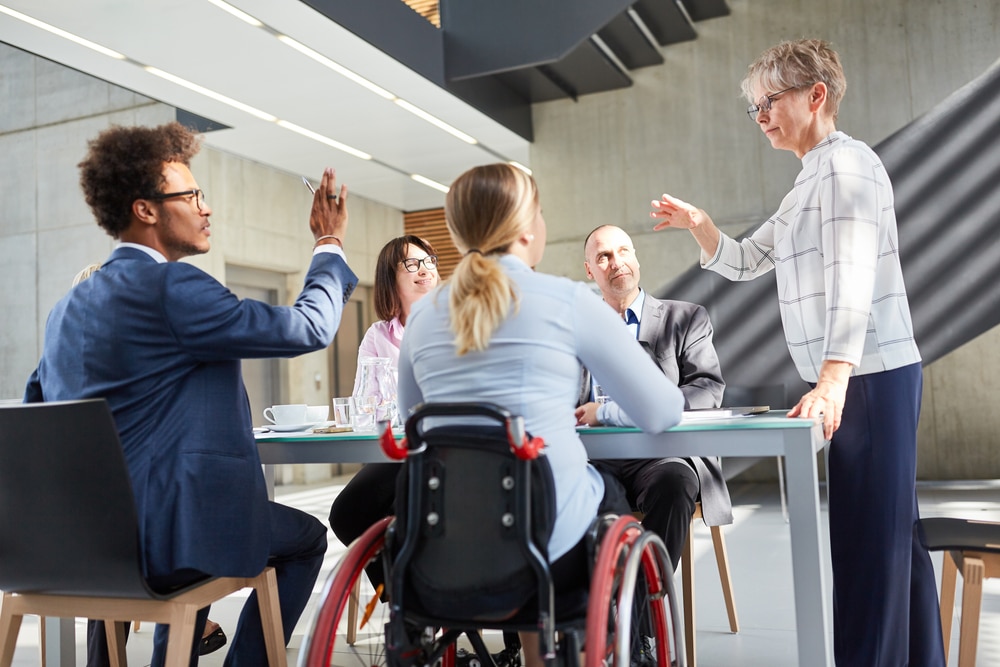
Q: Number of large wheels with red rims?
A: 2